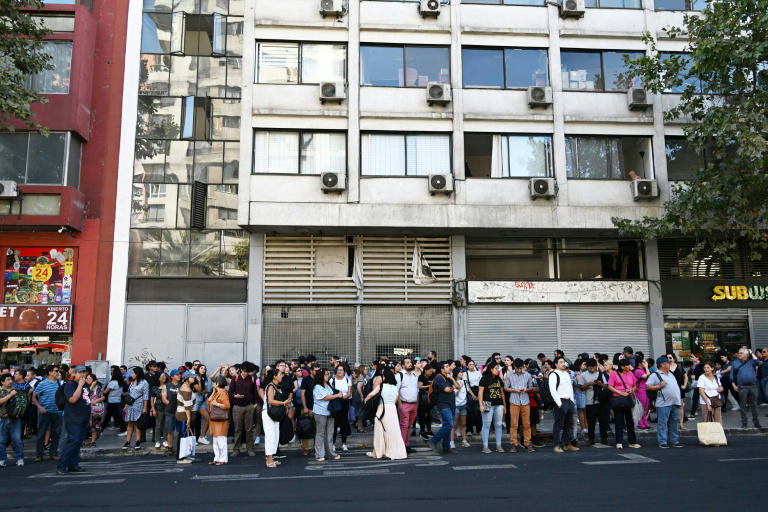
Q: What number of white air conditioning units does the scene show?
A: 12